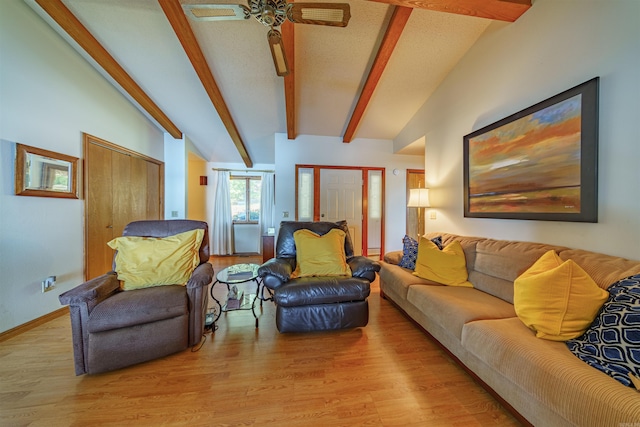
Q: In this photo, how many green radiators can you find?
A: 0